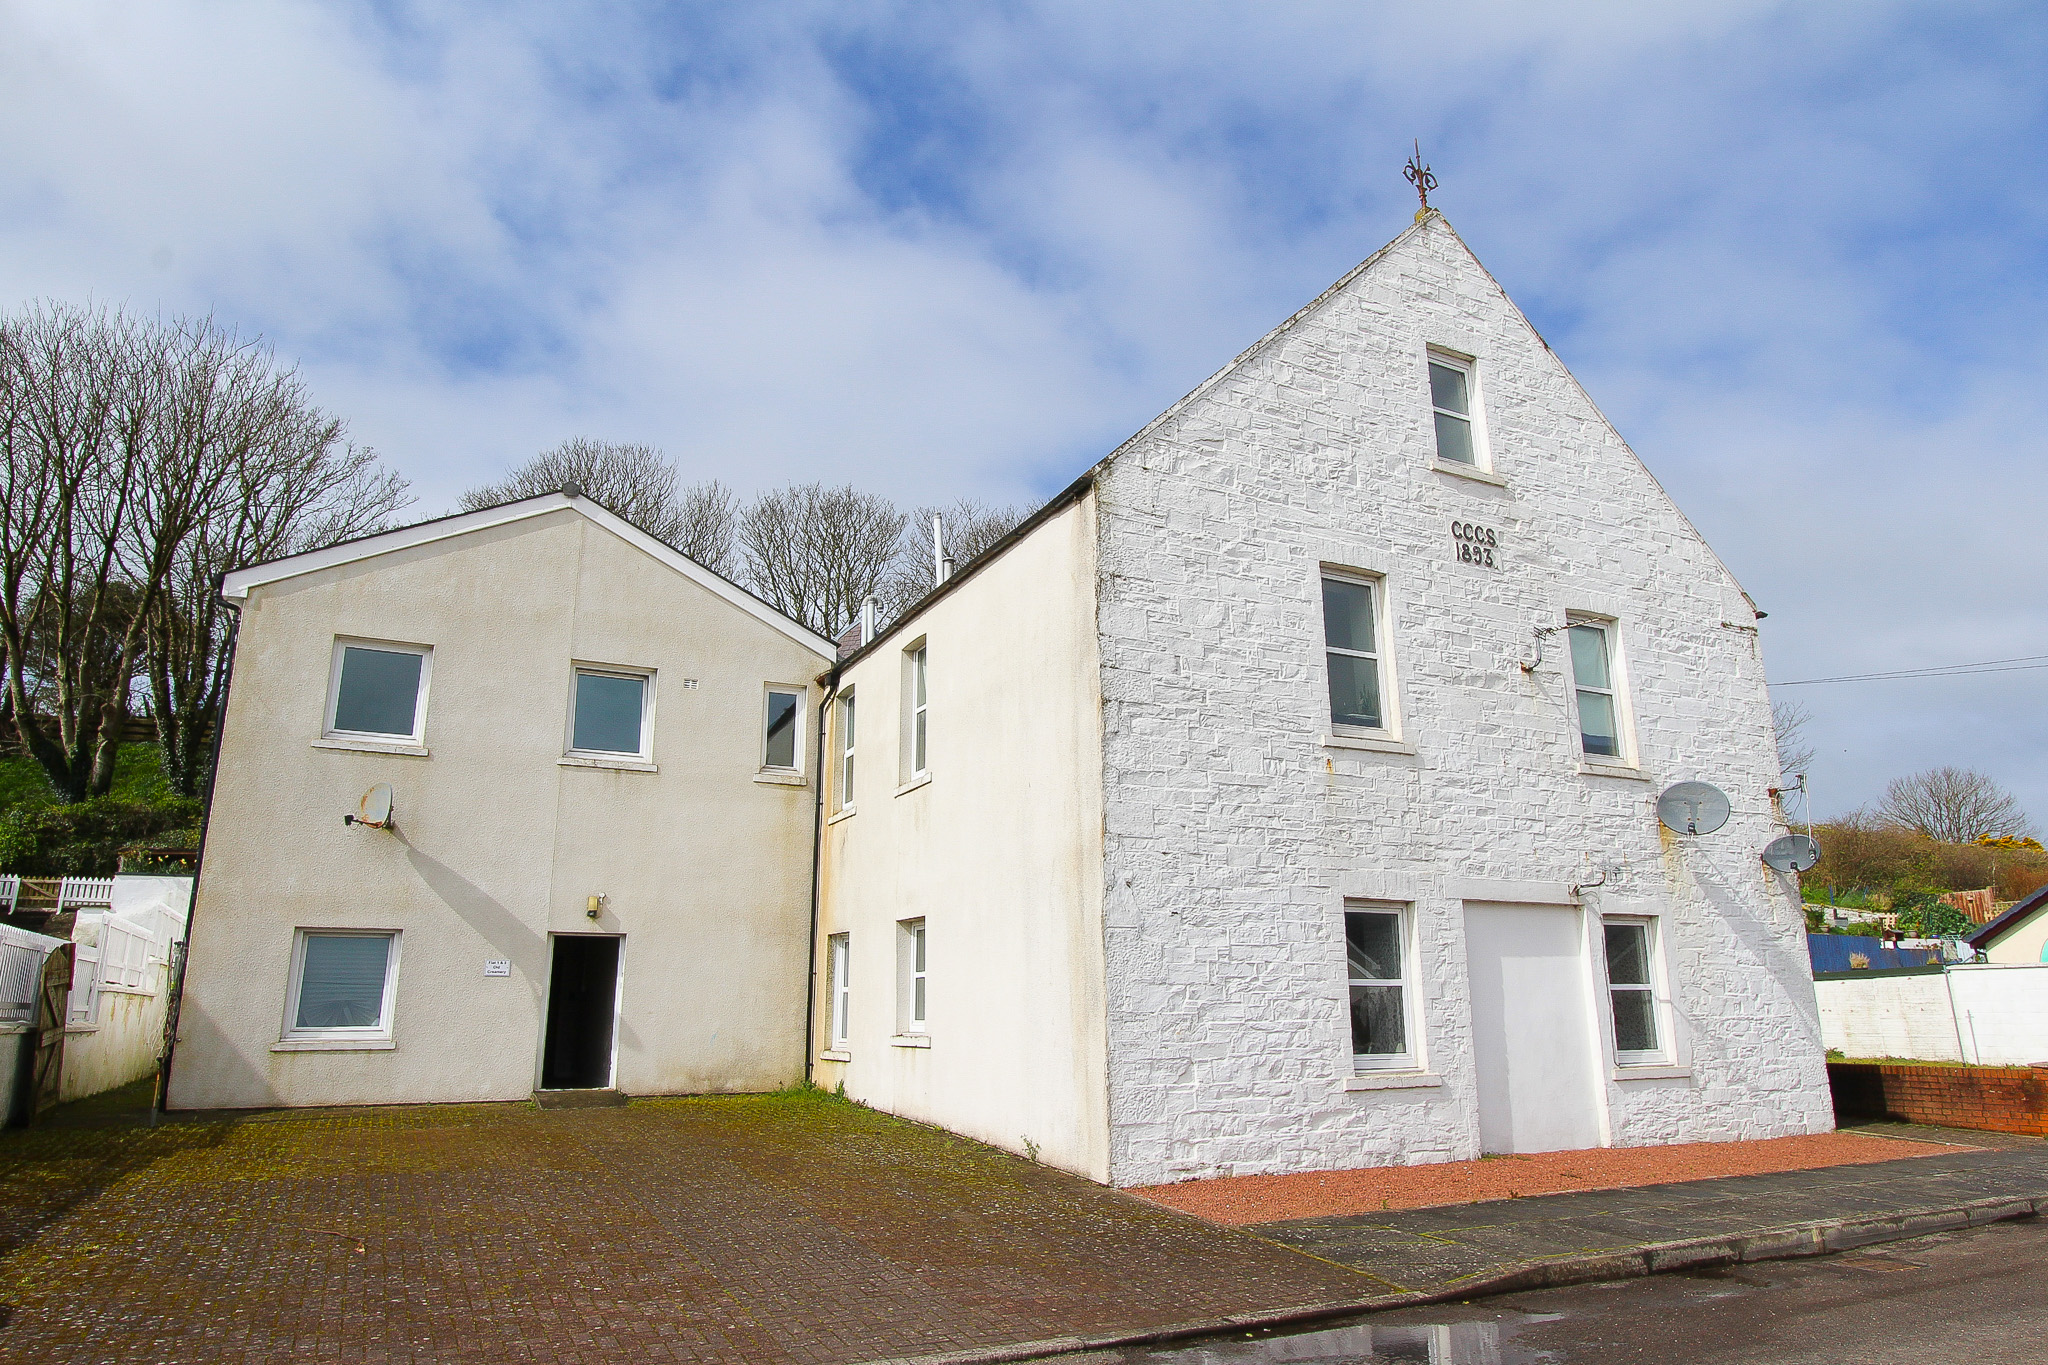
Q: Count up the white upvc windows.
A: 13